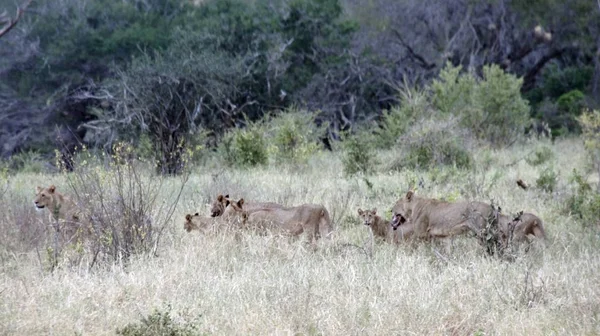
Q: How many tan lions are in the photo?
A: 7